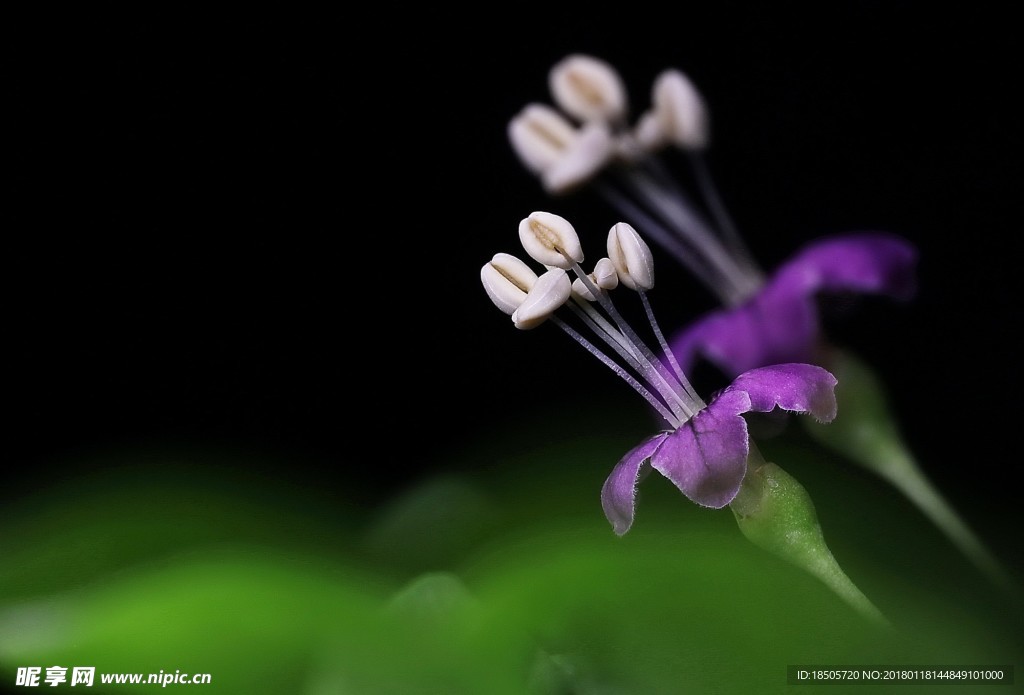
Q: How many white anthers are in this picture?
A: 10